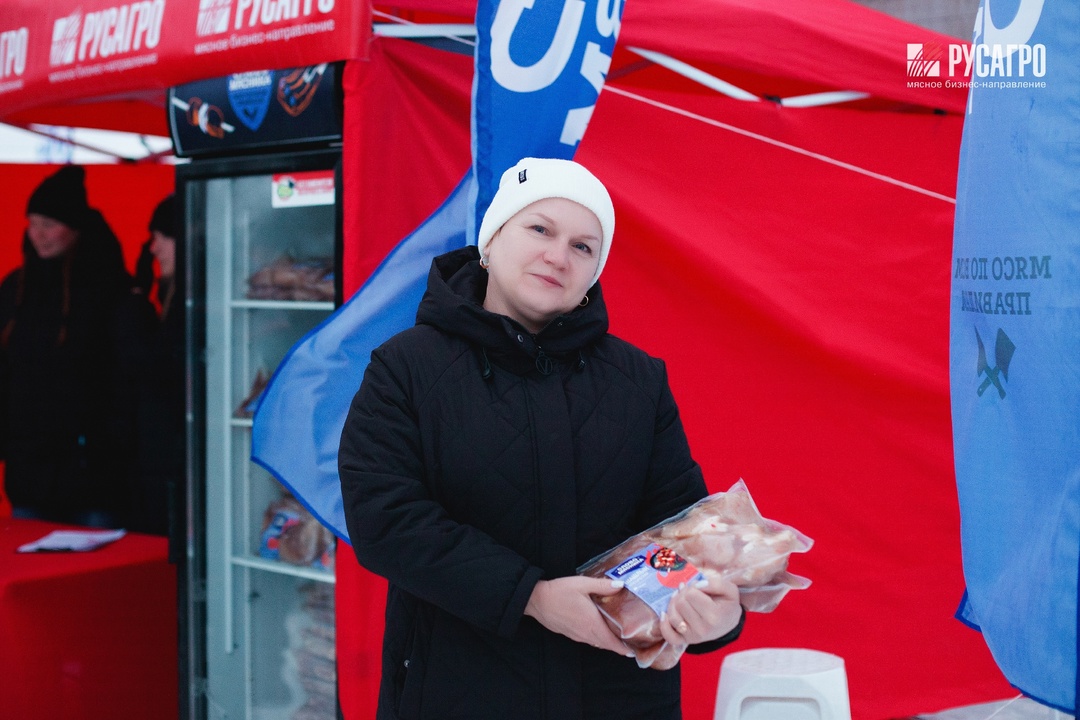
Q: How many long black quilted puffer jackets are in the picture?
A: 1